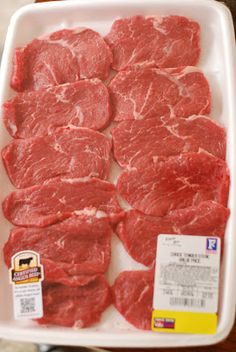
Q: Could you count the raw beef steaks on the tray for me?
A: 12